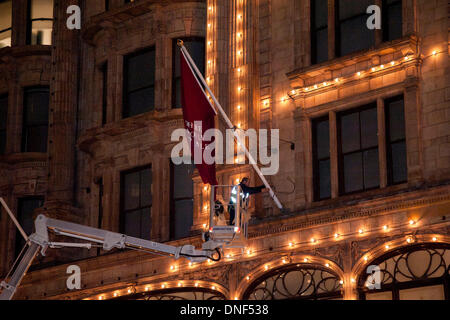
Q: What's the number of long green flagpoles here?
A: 0